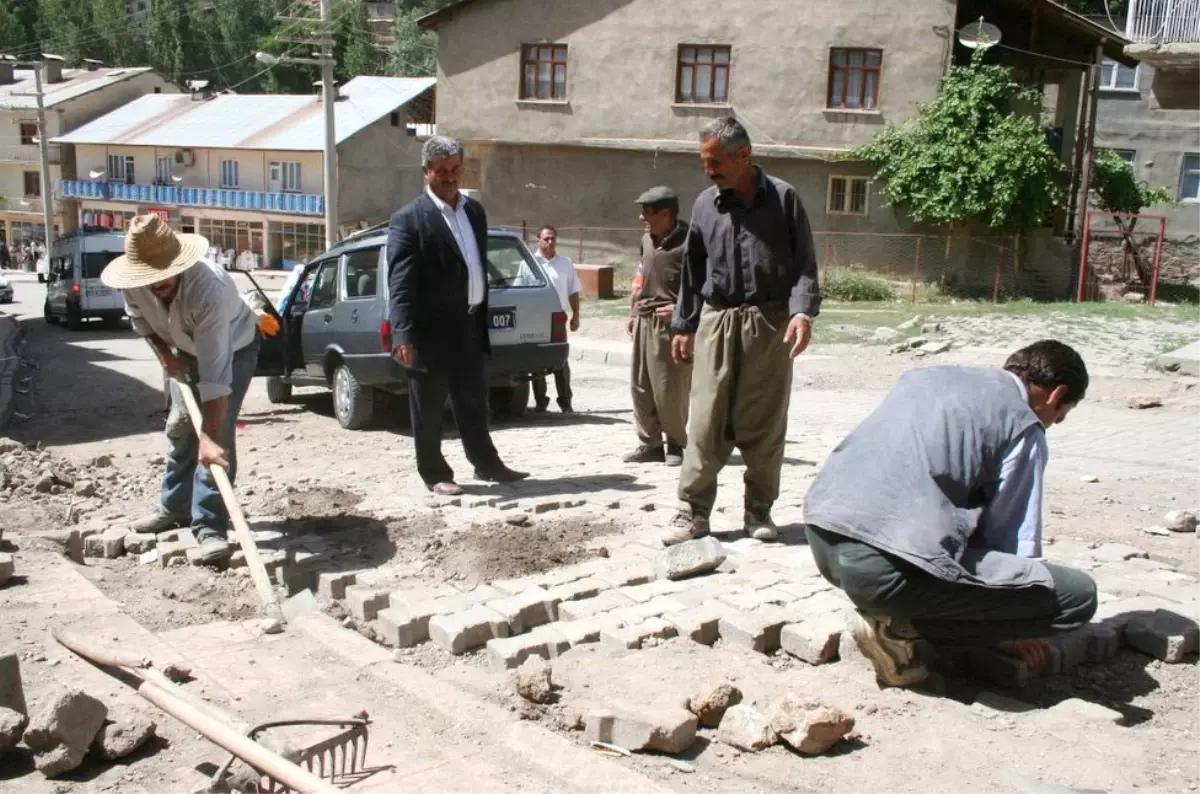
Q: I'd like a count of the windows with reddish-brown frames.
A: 3